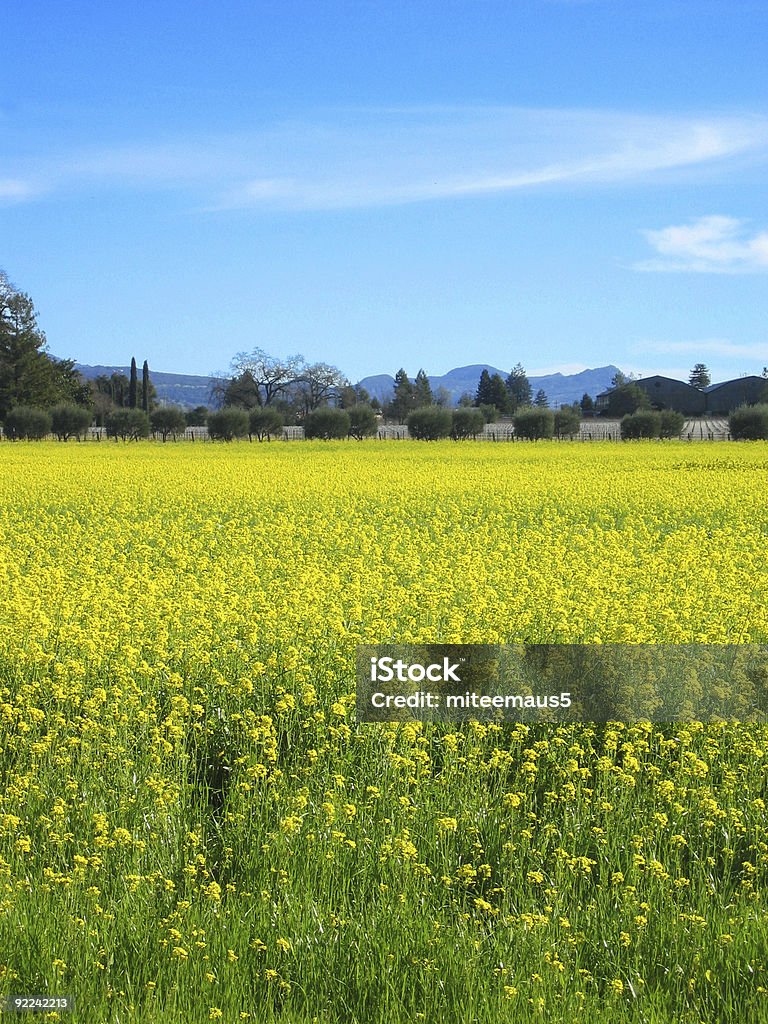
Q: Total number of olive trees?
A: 15